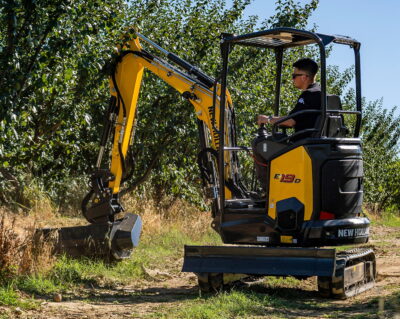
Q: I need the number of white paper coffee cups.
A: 0